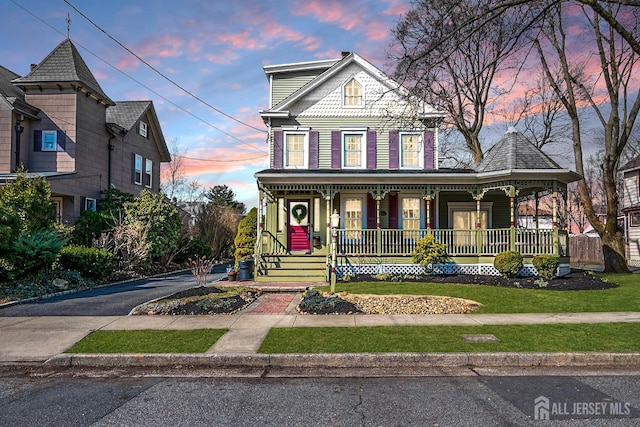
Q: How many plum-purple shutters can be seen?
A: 9